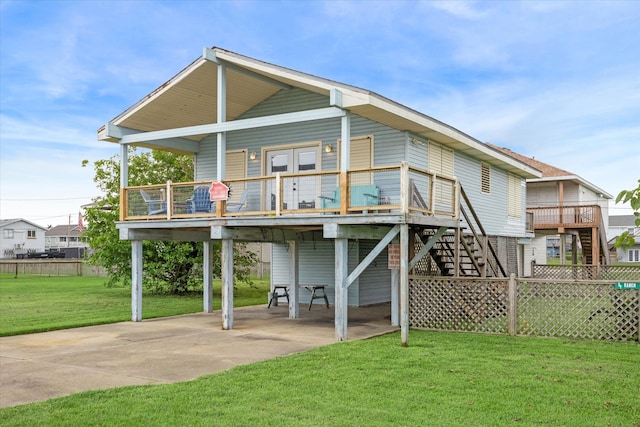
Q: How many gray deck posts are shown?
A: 7